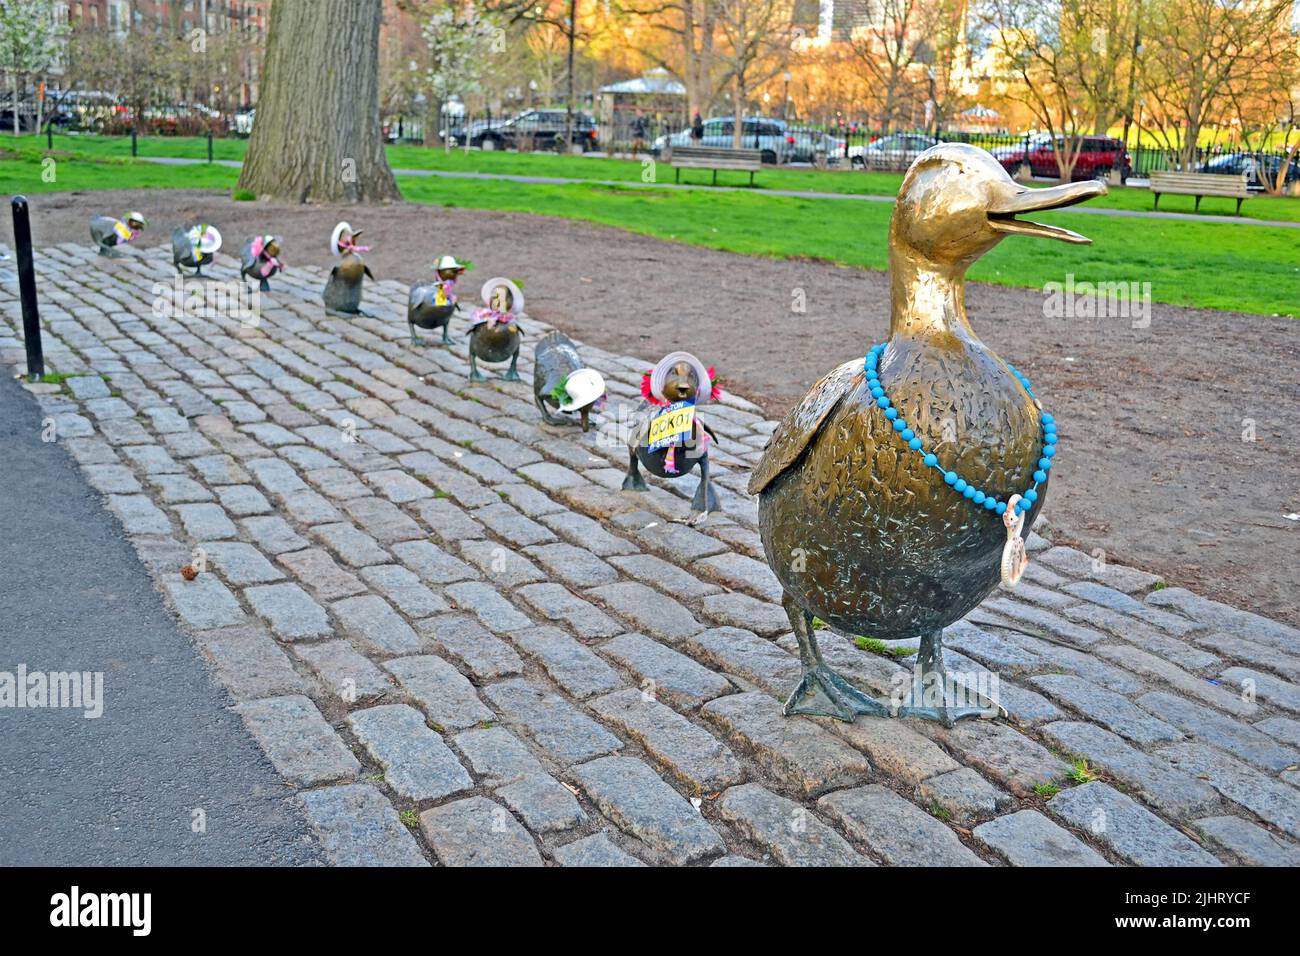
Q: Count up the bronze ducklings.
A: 8